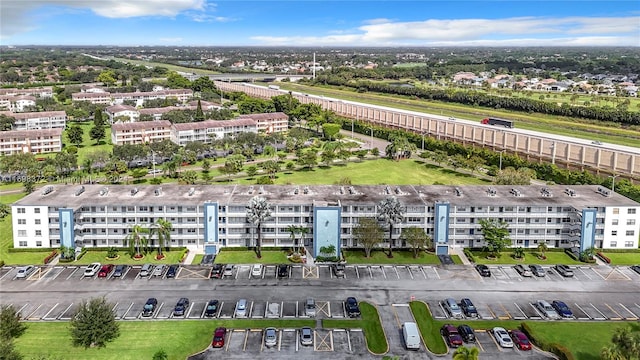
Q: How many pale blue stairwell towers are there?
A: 5